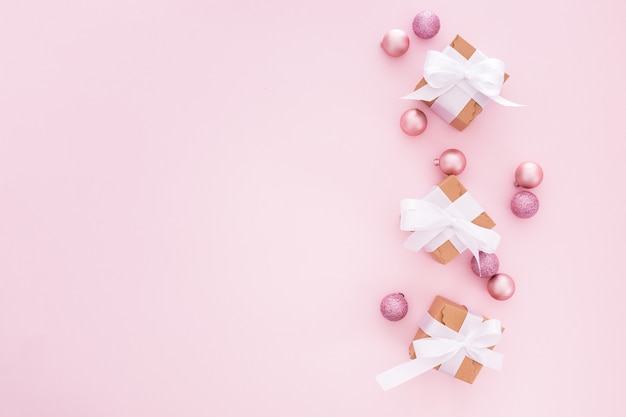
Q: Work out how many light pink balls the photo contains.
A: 5